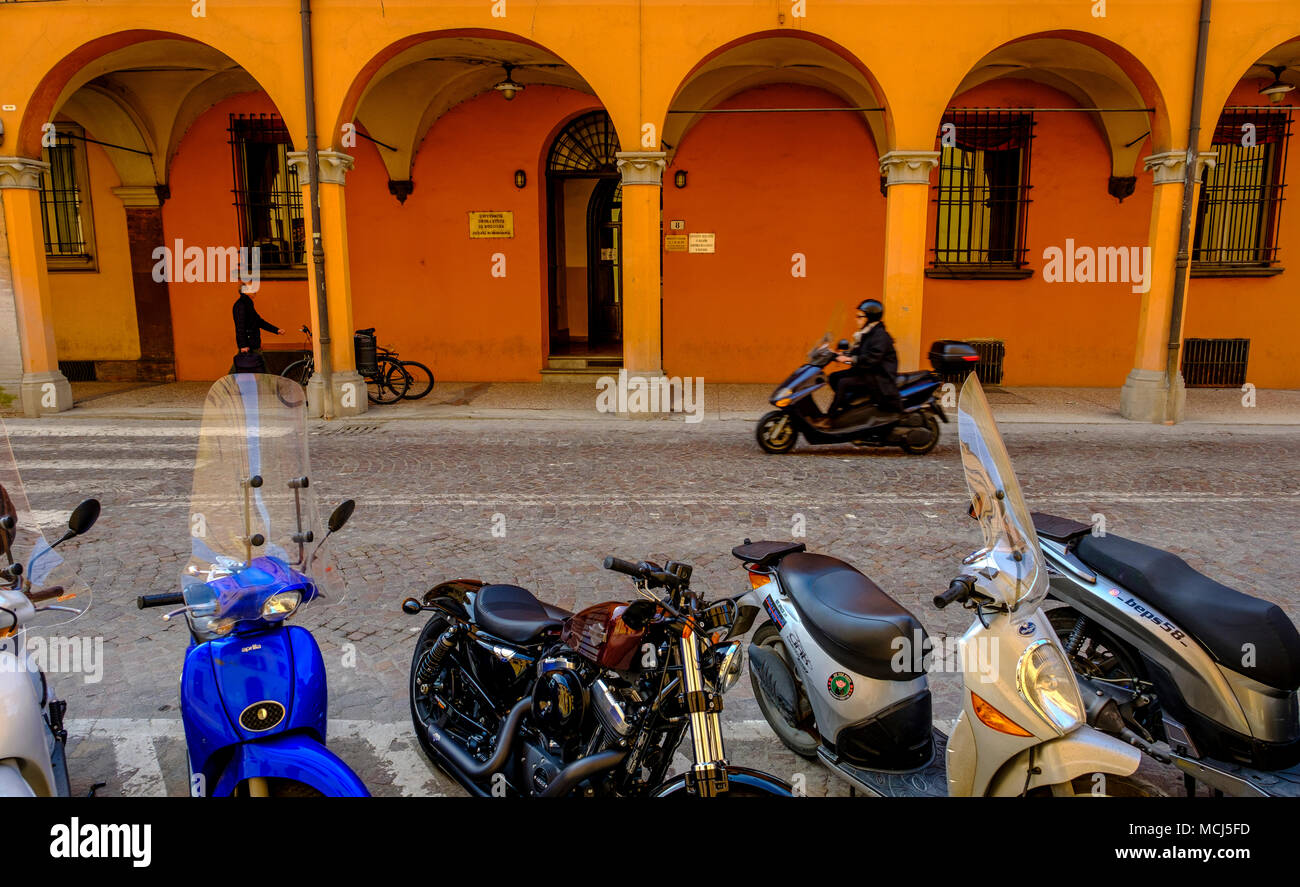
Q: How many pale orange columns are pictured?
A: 5